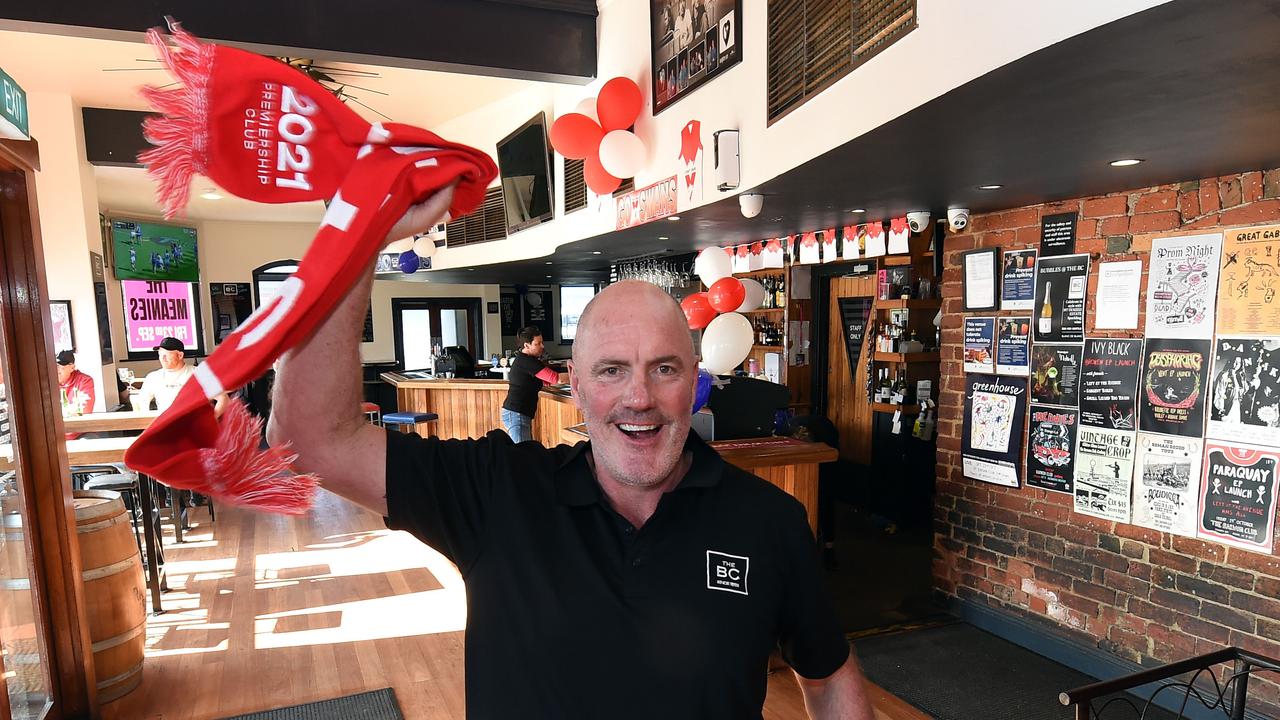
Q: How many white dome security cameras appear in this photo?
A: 3